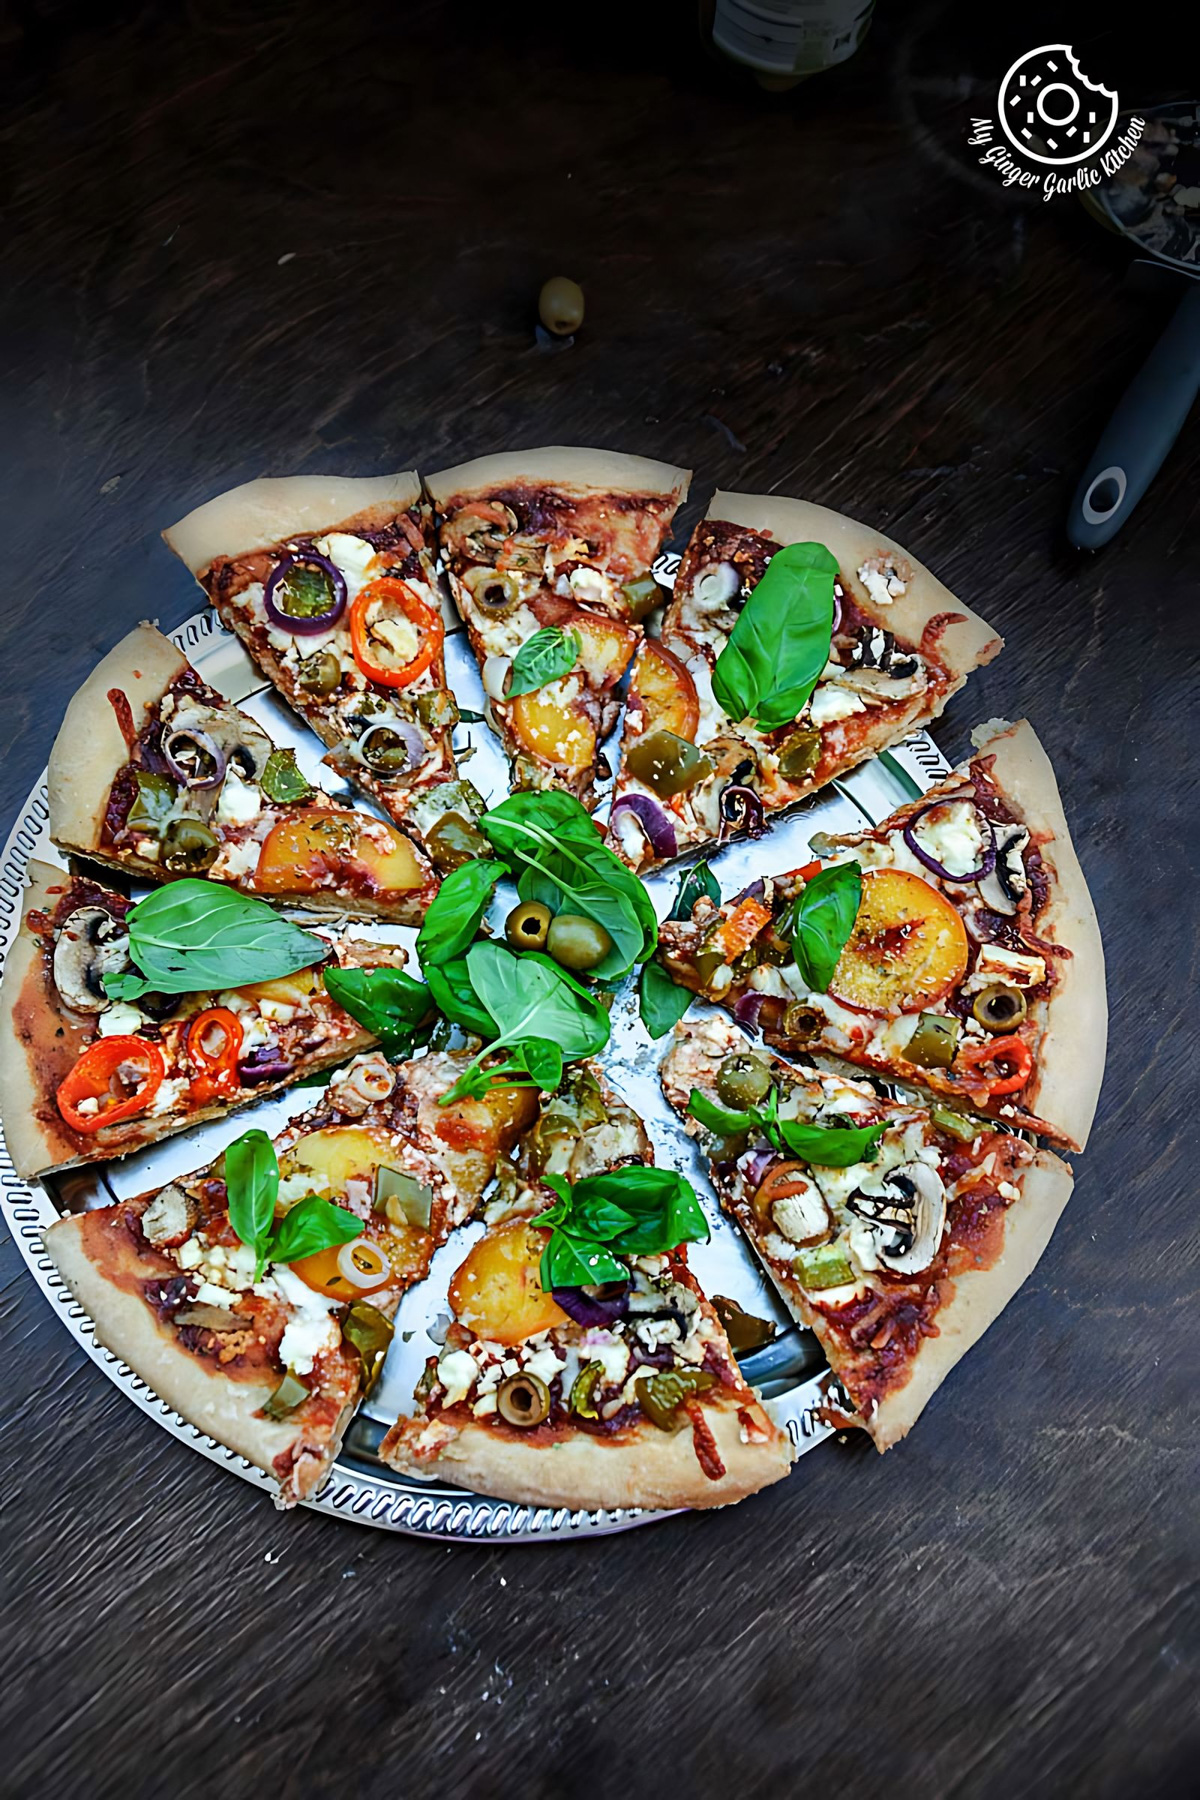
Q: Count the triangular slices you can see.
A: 9